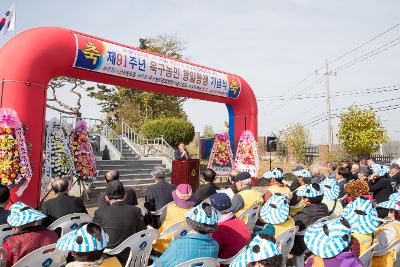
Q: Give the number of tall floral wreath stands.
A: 5